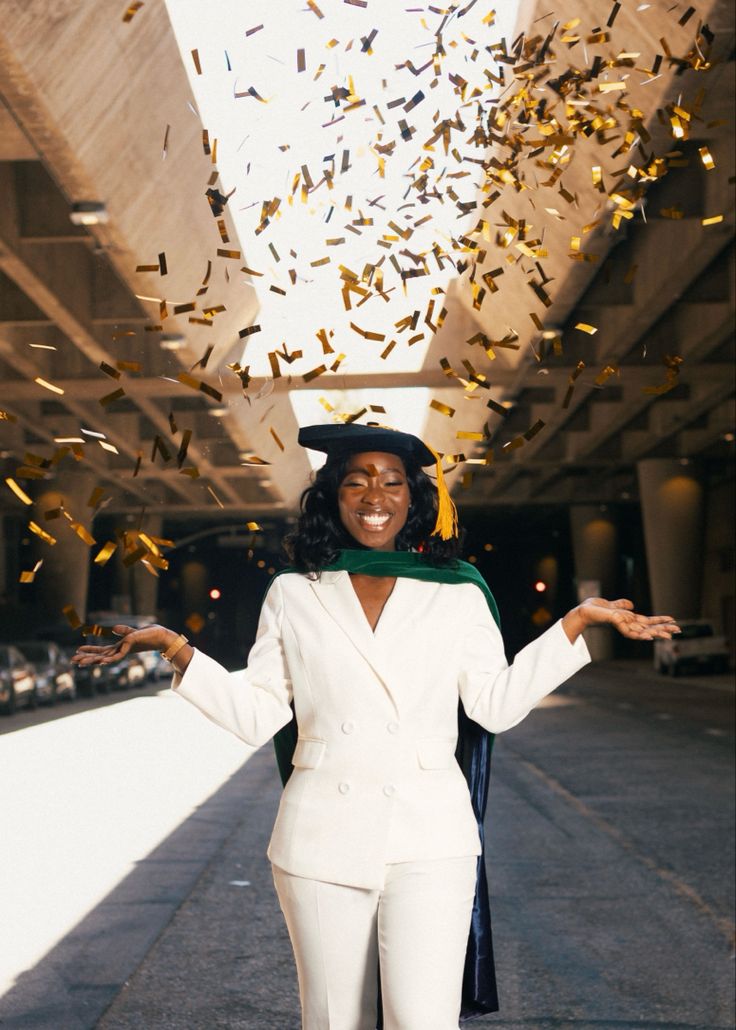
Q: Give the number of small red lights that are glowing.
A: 2